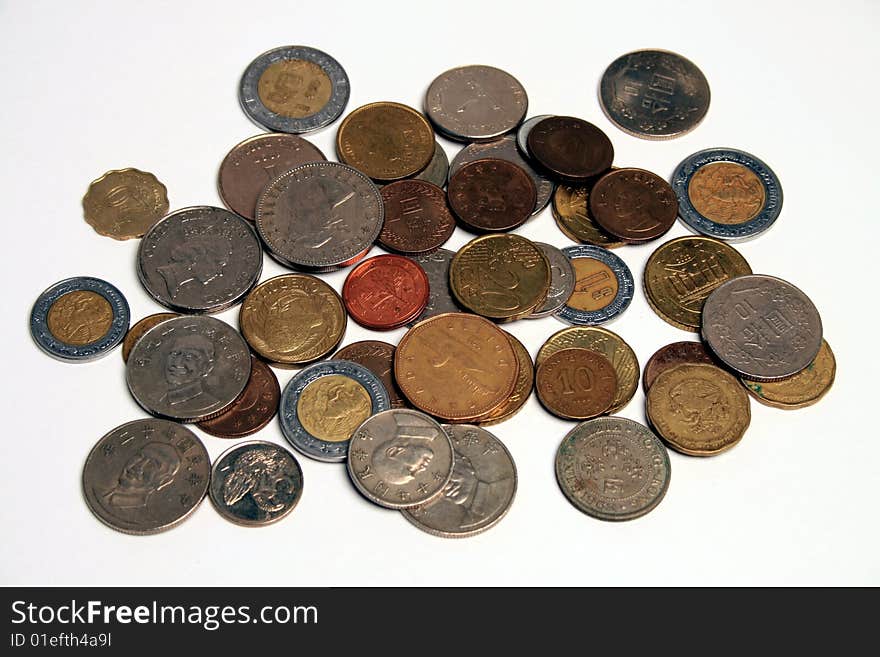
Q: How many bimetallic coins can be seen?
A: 5